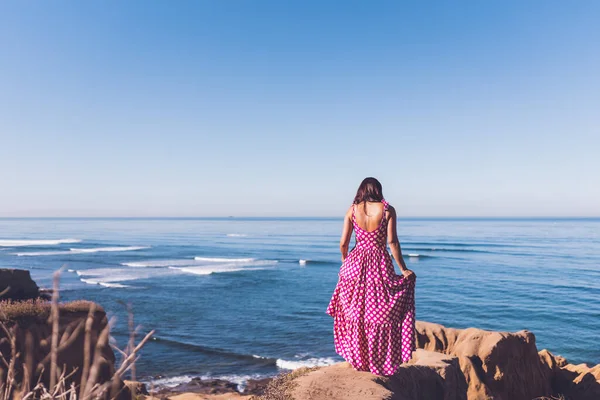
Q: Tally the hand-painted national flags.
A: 0